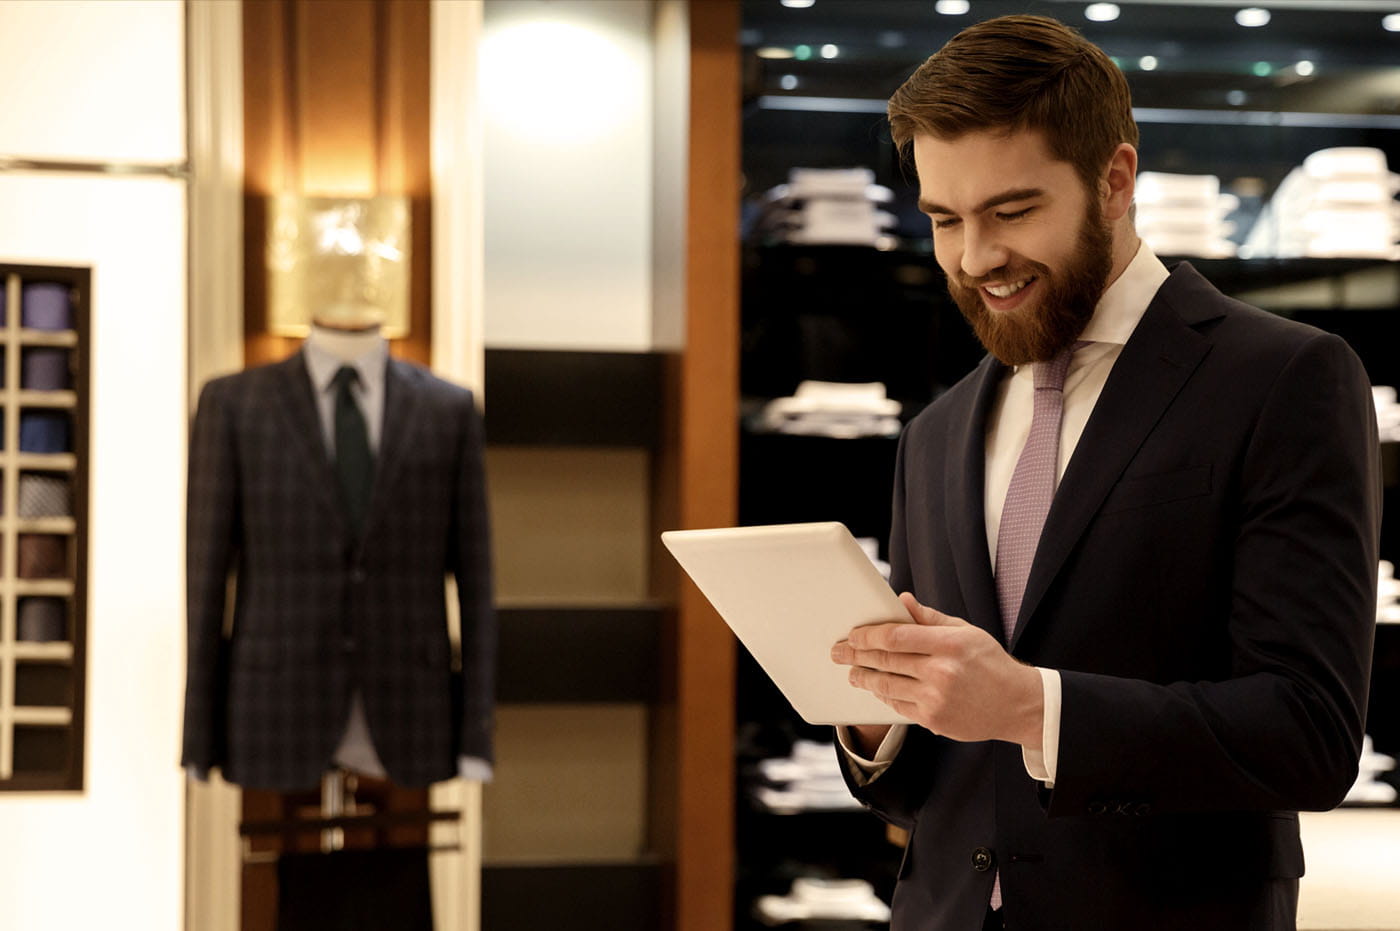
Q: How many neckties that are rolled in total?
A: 6